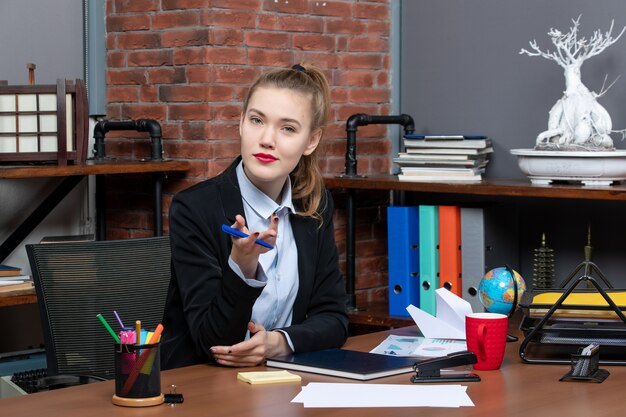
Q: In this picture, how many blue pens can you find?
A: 1